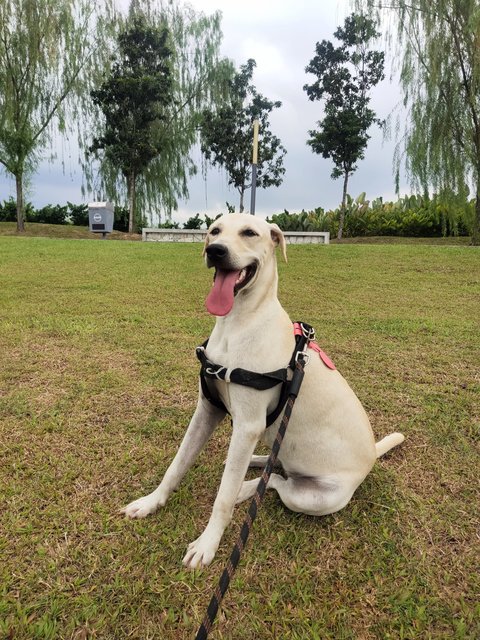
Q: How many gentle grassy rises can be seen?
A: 2